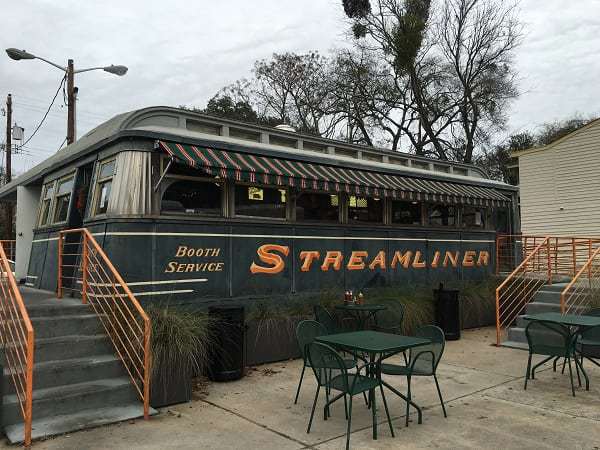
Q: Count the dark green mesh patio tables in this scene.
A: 3